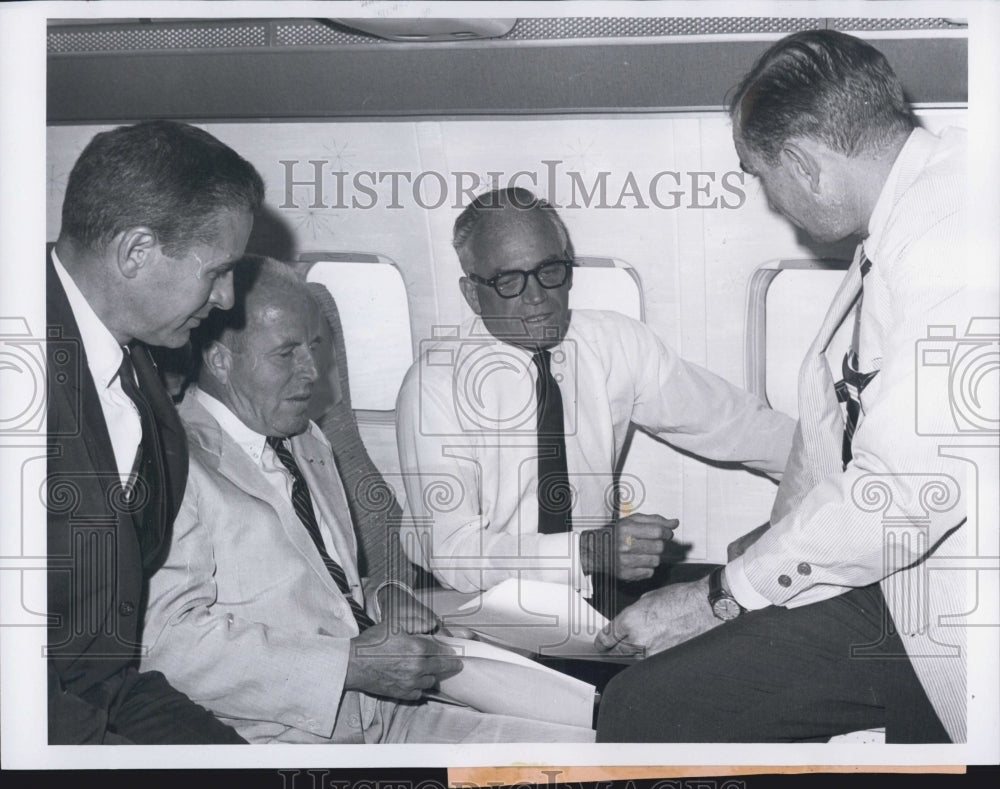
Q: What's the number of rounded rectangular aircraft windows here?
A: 3